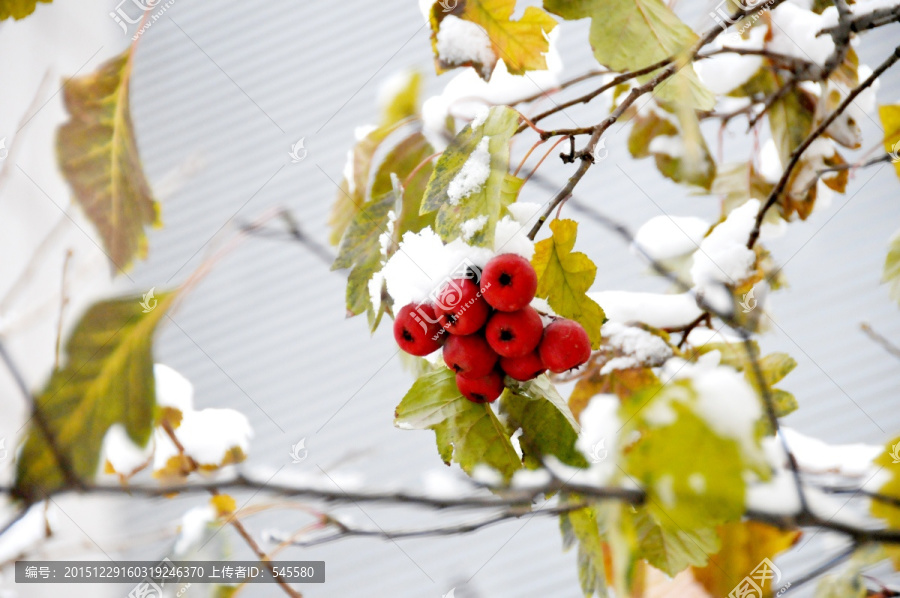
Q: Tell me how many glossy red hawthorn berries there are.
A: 8